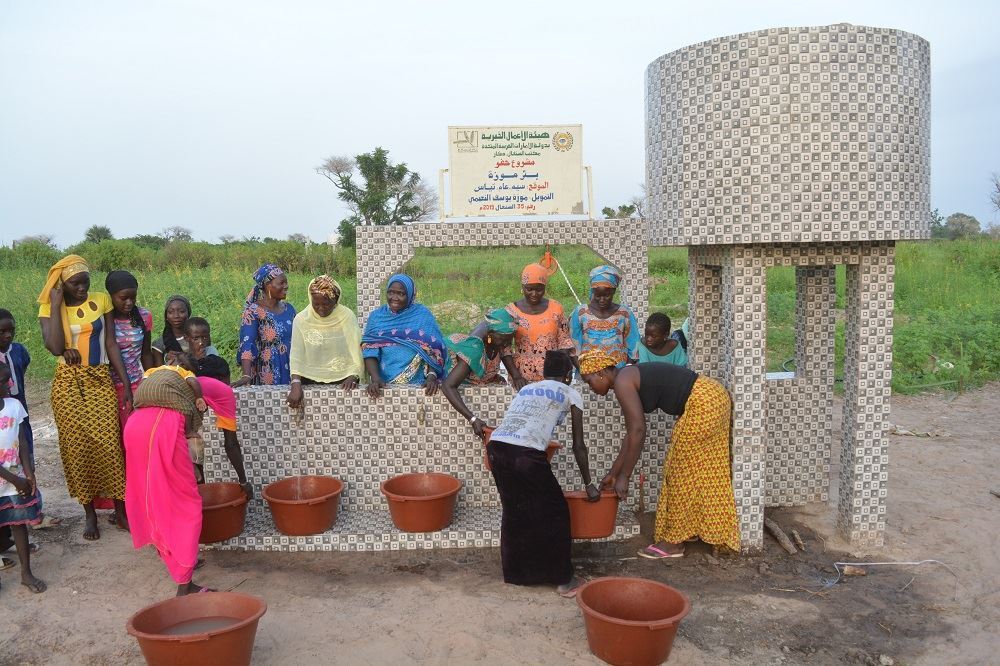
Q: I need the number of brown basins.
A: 7